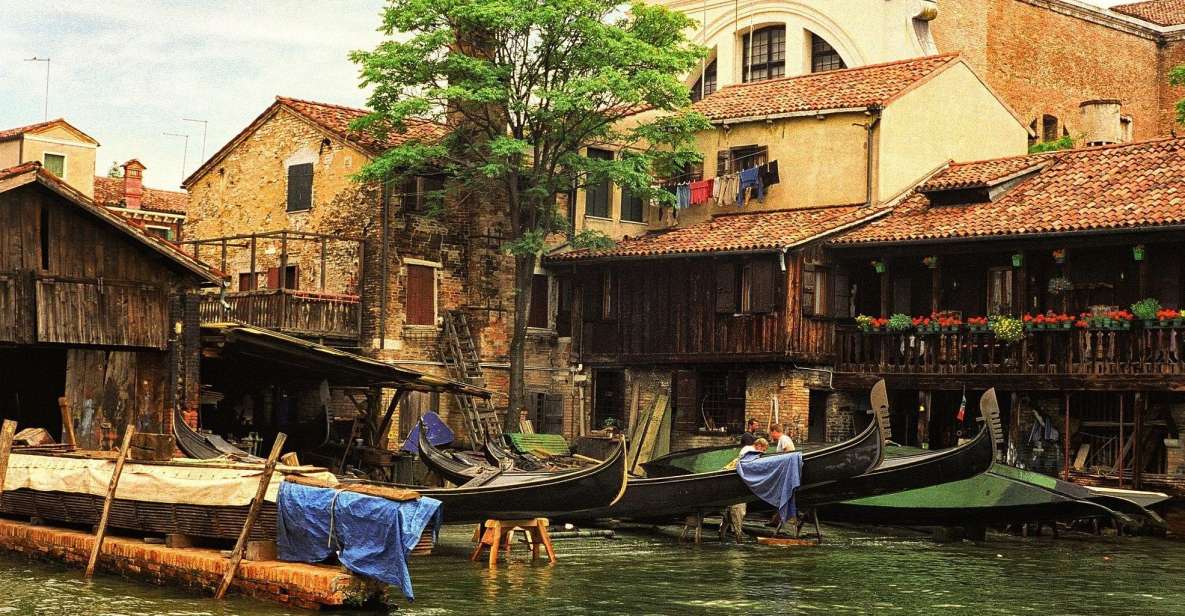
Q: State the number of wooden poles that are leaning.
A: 3